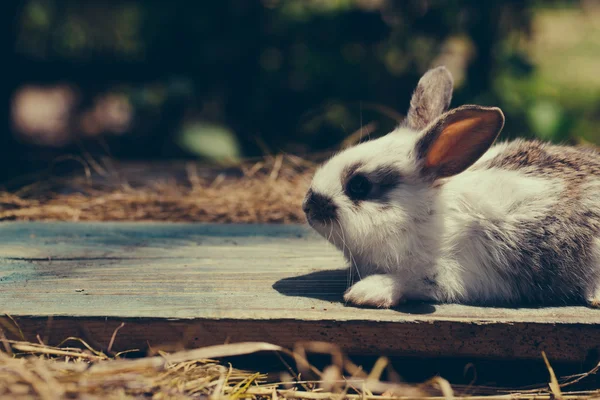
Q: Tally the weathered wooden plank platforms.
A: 1